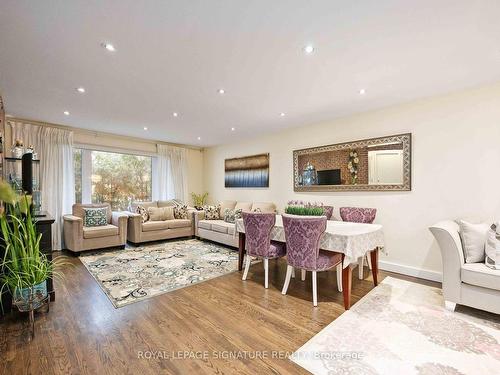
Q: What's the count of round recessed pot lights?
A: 11